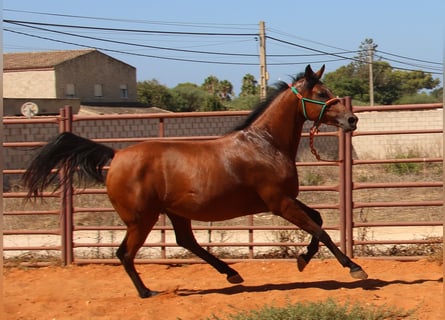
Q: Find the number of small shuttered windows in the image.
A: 3